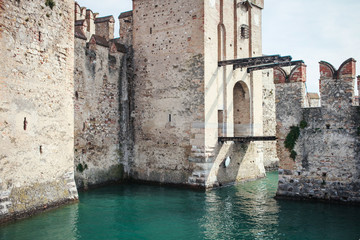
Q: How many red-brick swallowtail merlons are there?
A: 2